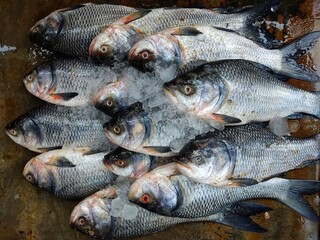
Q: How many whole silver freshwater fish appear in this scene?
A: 13